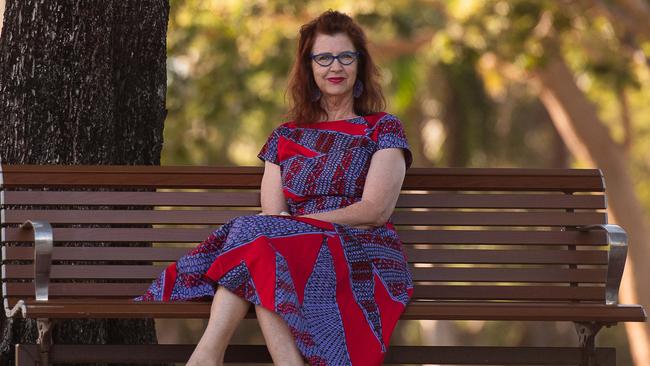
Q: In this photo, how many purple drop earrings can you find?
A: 2